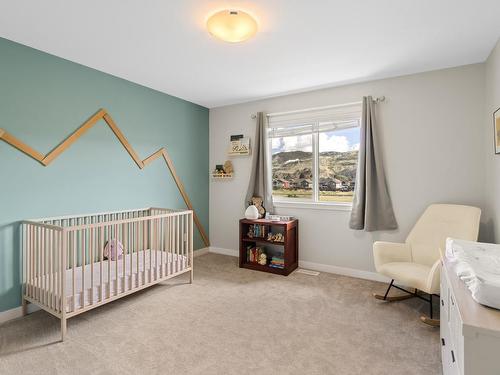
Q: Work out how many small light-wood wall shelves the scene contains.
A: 2